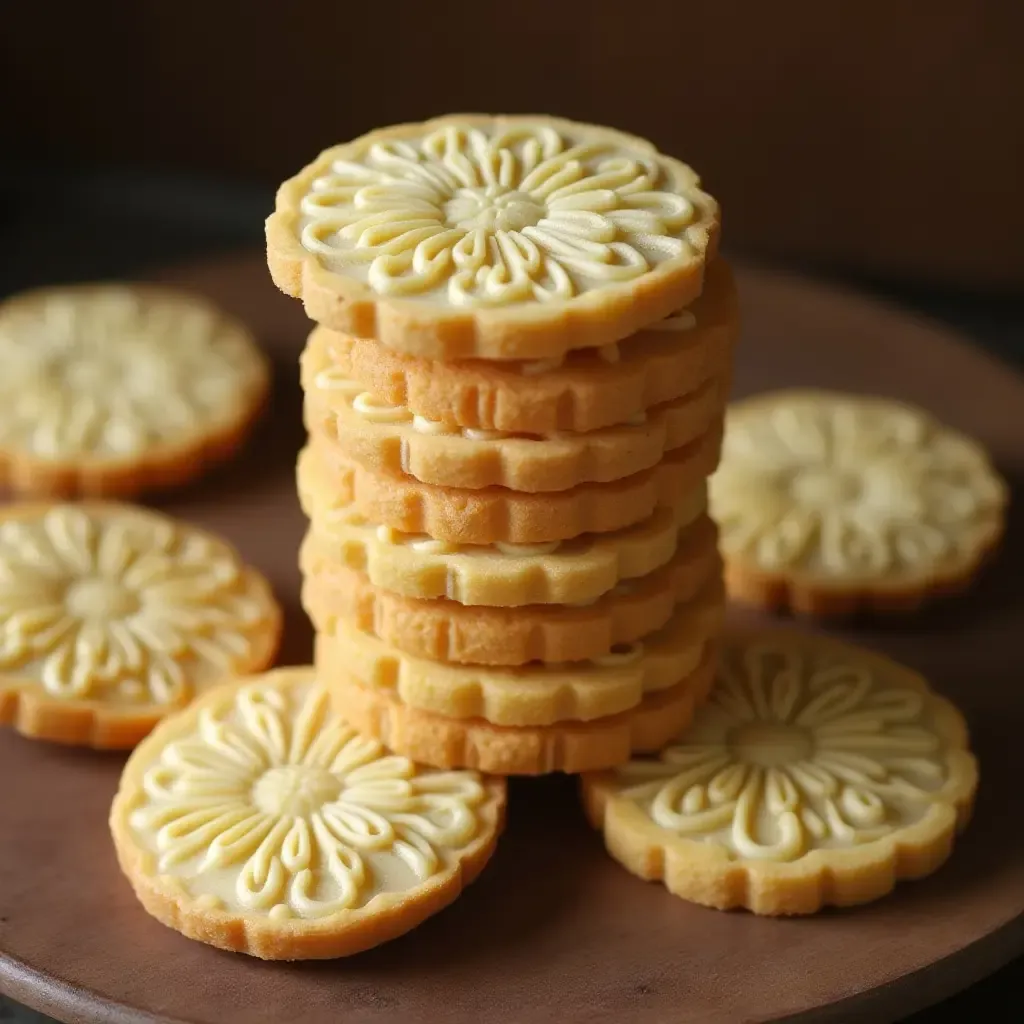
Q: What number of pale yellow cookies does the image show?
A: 13